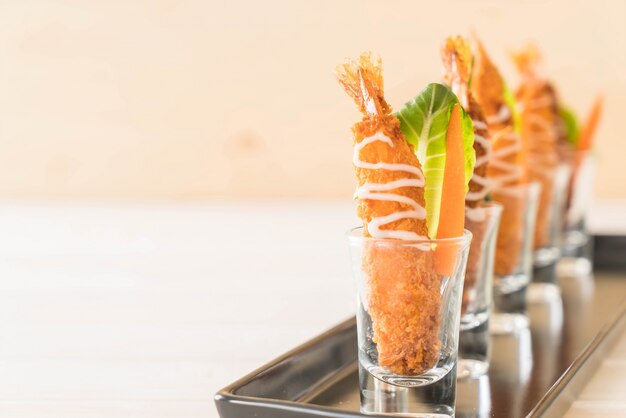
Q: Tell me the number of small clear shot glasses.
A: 5